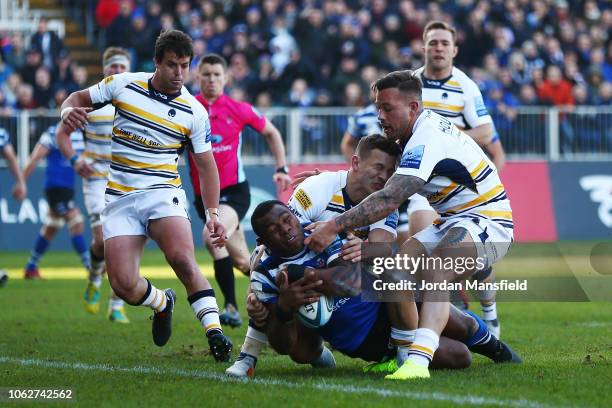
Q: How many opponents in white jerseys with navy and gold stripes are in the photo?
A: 5